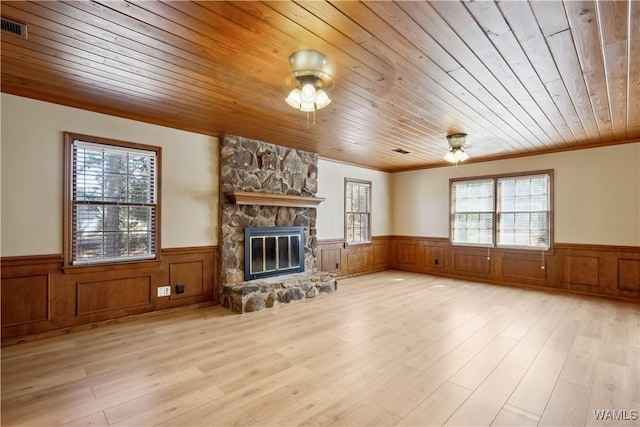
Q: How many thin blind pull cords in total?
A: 2